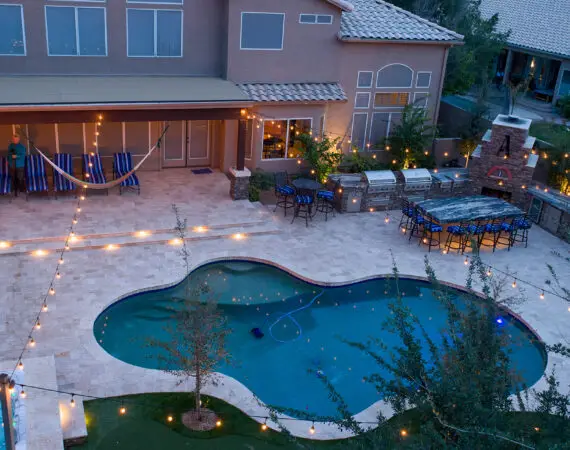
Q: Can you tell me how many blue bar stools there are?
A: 11